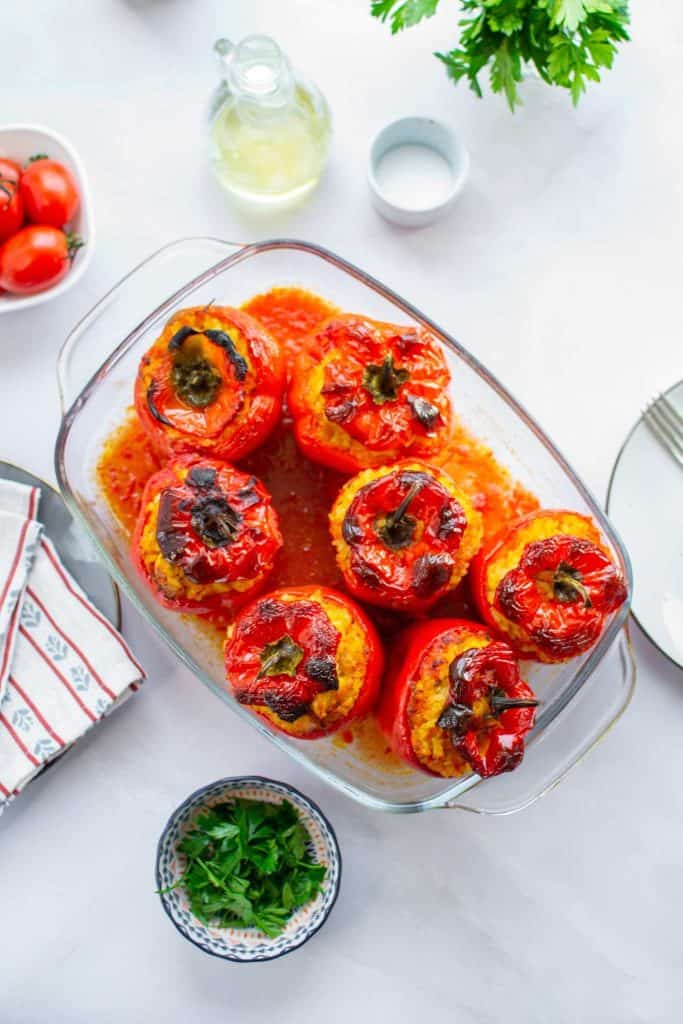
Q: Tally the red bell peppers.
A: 7